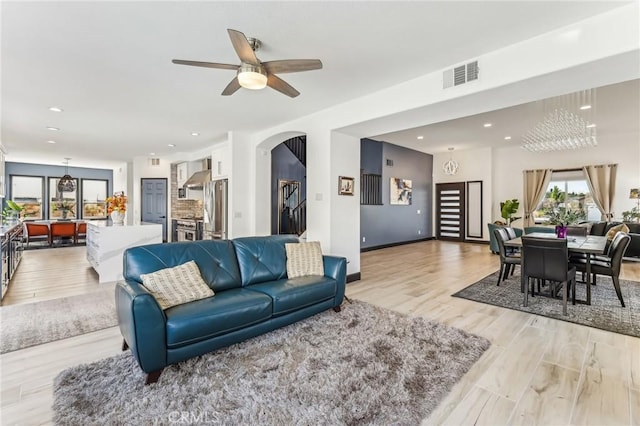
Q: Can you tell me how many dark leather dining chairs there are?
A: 6